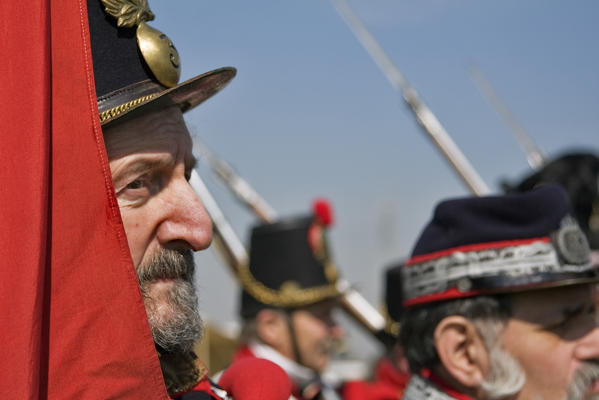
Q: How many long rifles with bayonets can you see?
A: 4